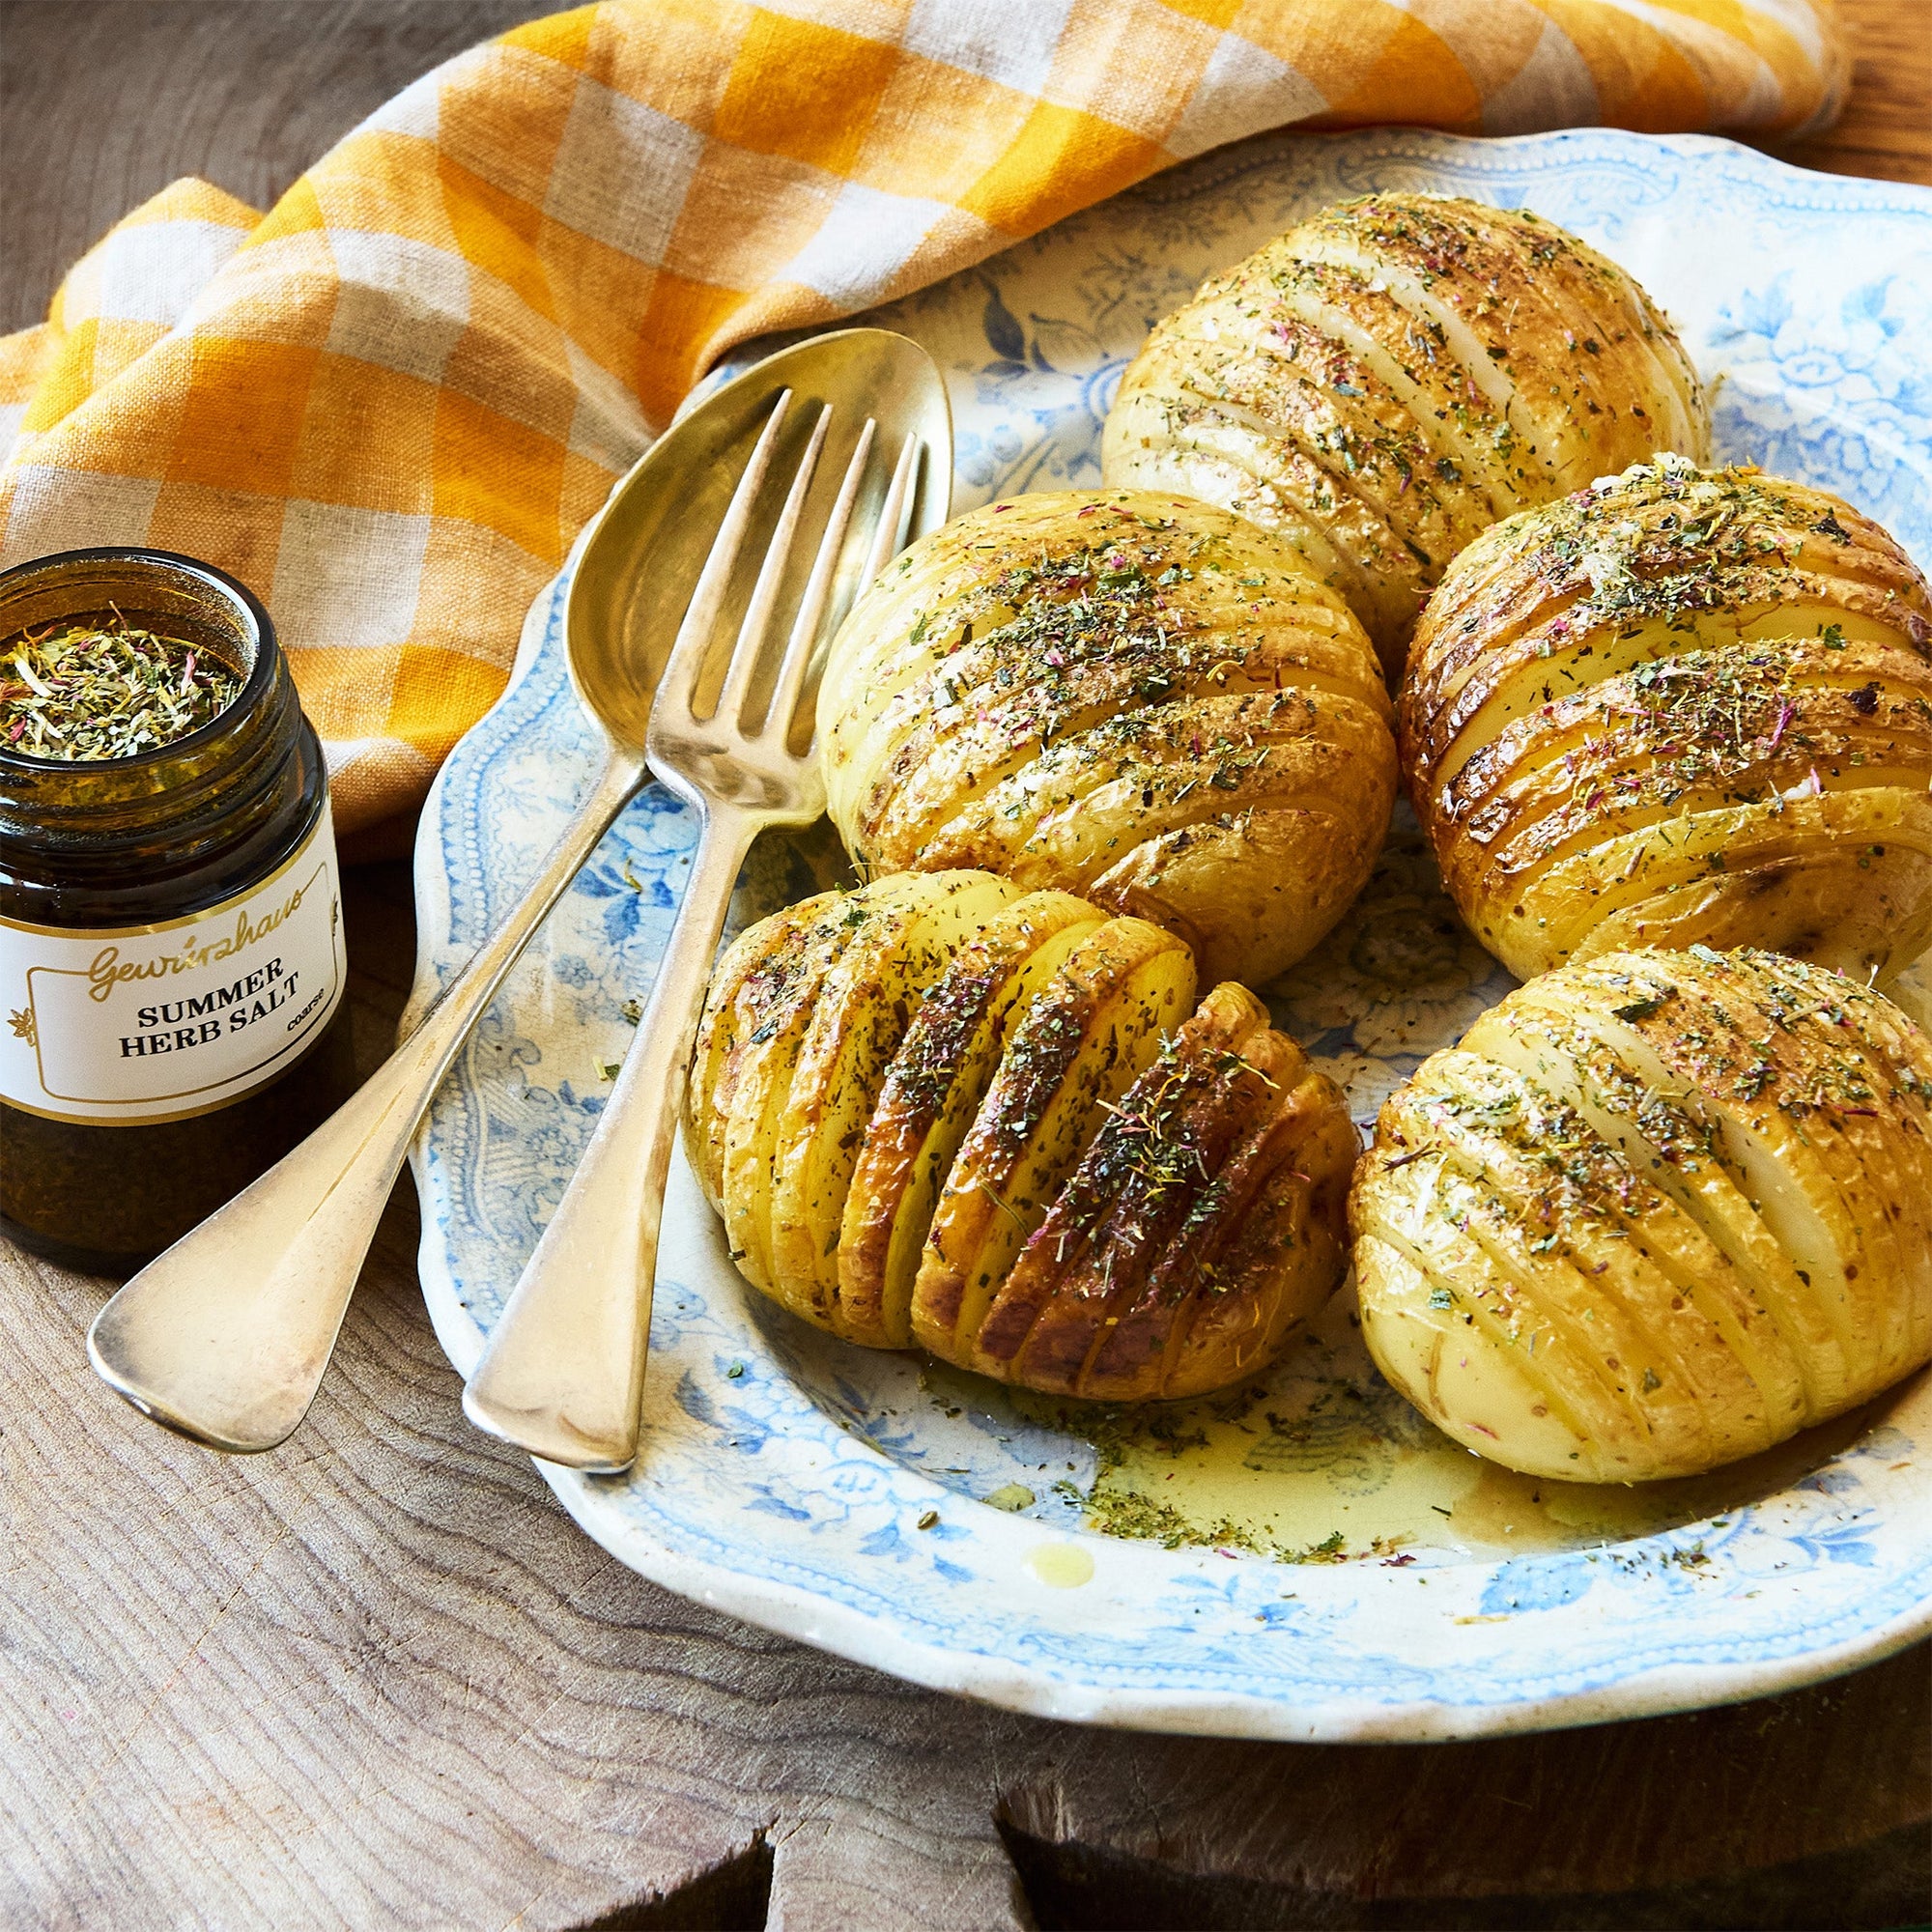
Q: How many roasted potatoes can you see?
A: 5